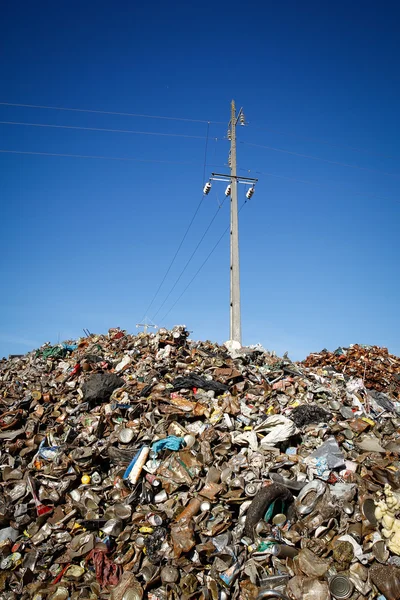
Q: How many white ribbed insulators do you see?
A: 3